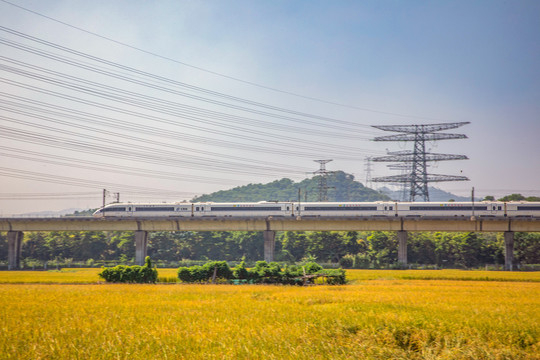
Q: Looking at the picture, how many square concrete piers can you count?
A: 5